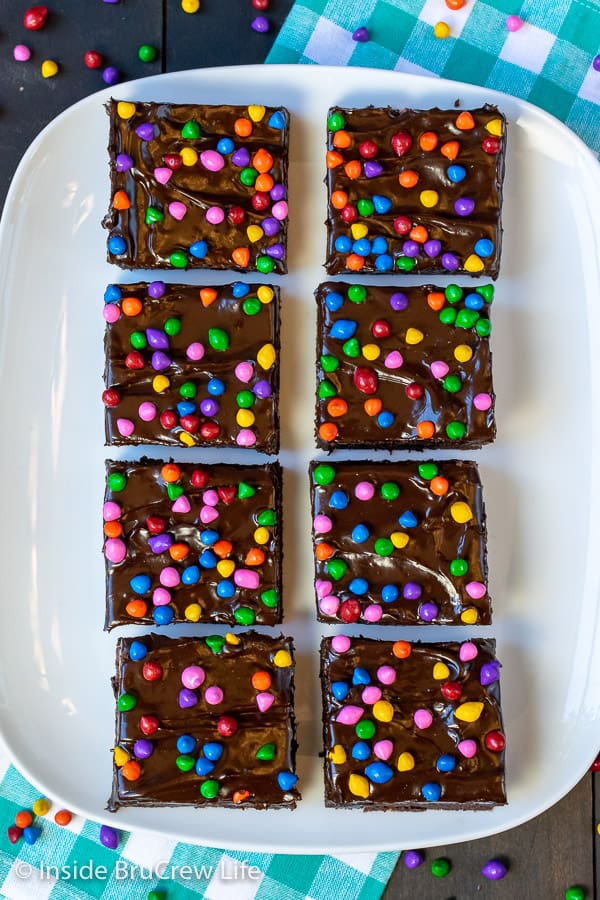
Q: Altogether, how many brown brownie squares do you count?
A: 8